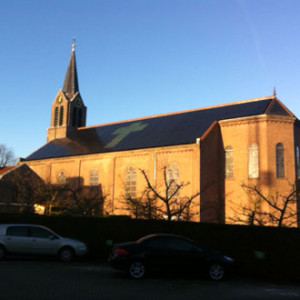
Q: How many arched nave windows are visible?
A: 4